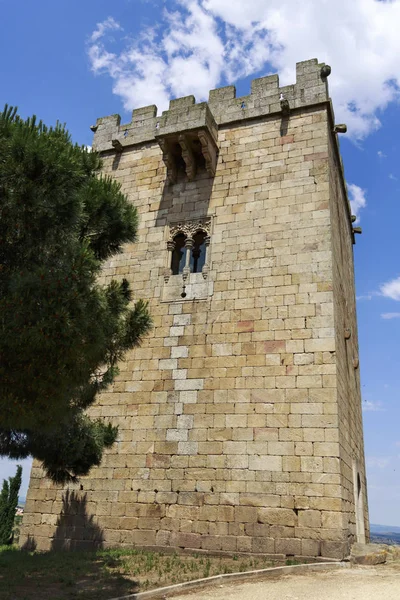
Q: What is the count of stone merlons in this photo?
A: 6